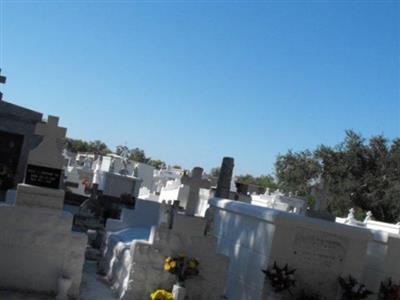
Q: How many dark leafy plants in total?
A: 3